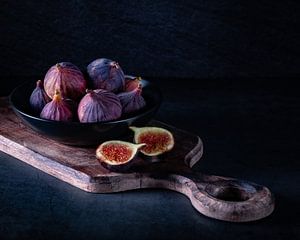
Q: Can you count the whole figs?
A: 7